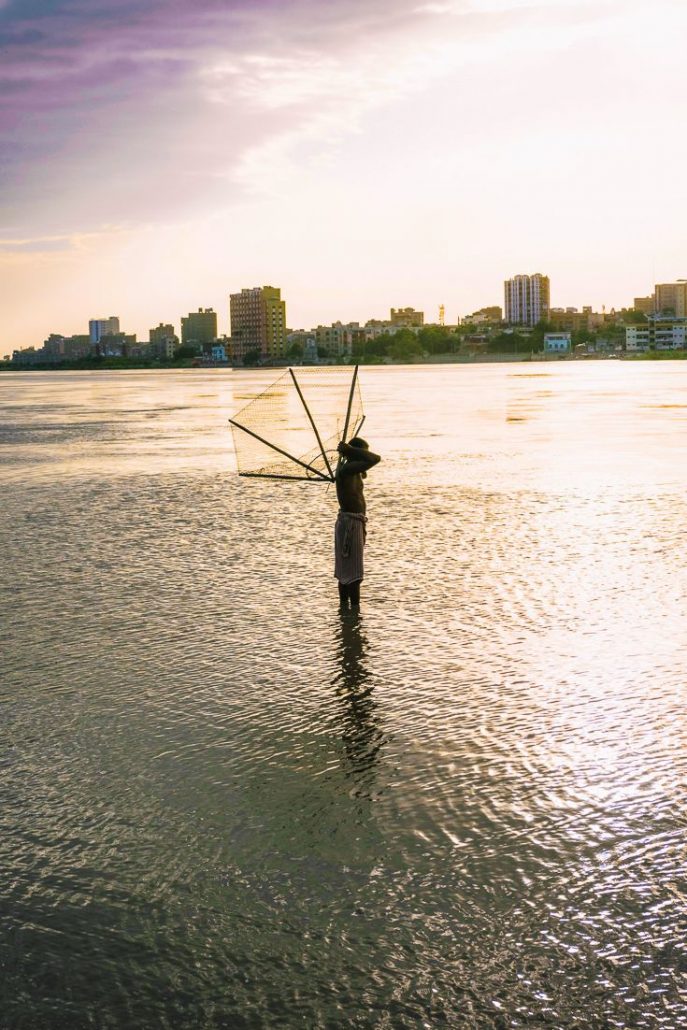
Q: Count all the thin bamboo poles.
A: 5